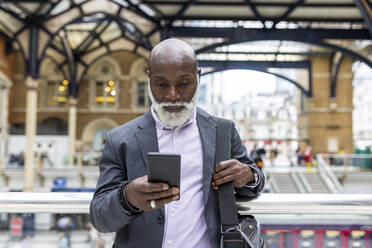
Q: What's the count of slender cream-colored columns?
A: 2